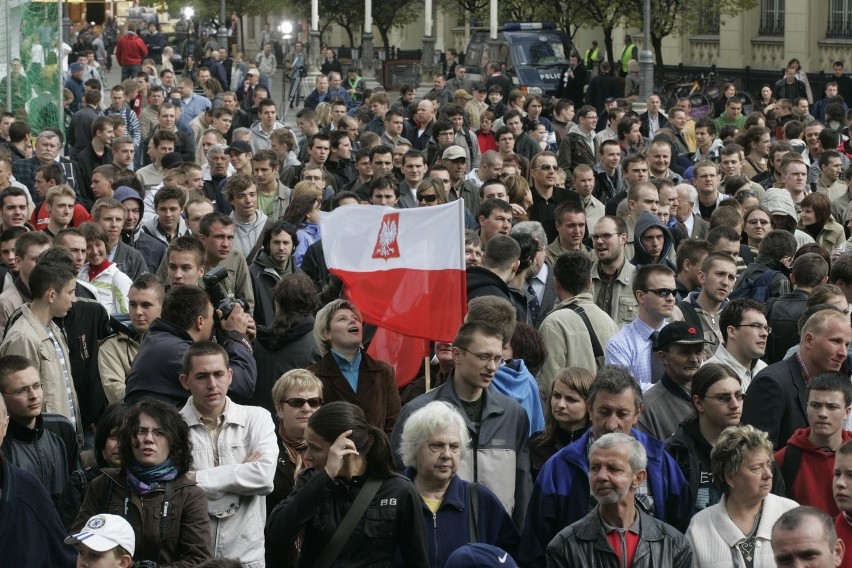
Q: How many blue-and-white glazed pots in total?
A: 0